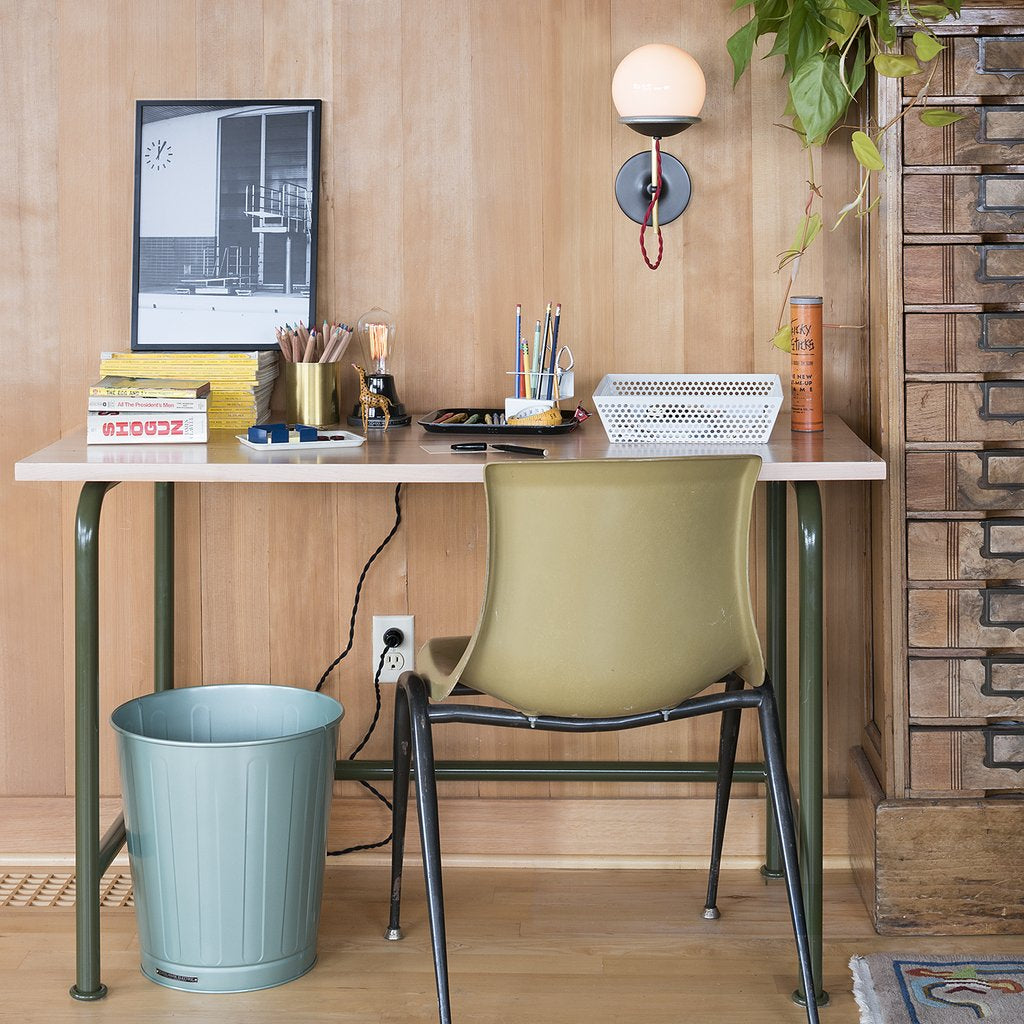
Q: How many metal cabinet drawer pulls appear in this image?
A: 11